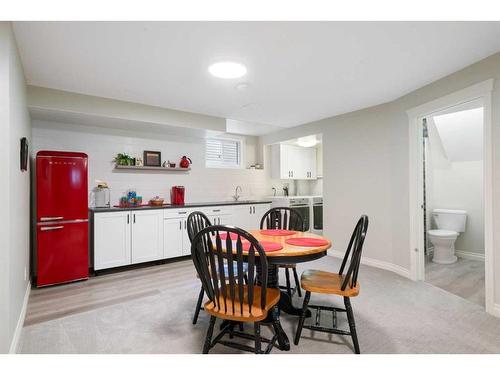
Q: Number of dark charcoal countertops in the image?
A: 1